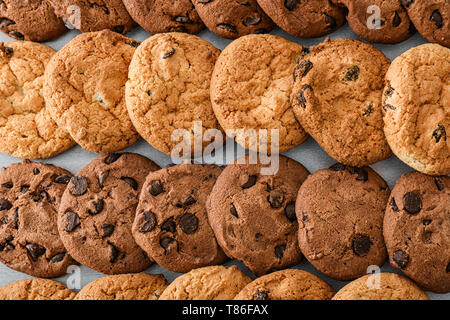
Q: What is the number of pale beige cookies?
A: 11